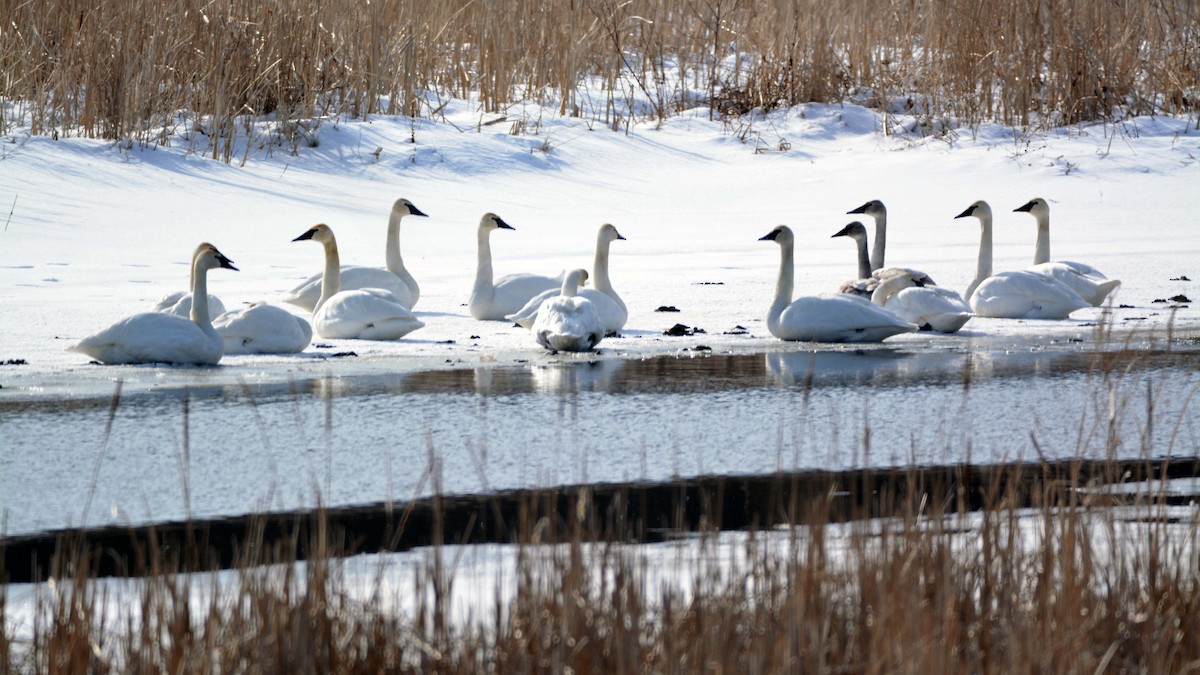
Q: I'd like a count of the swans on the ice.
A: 14